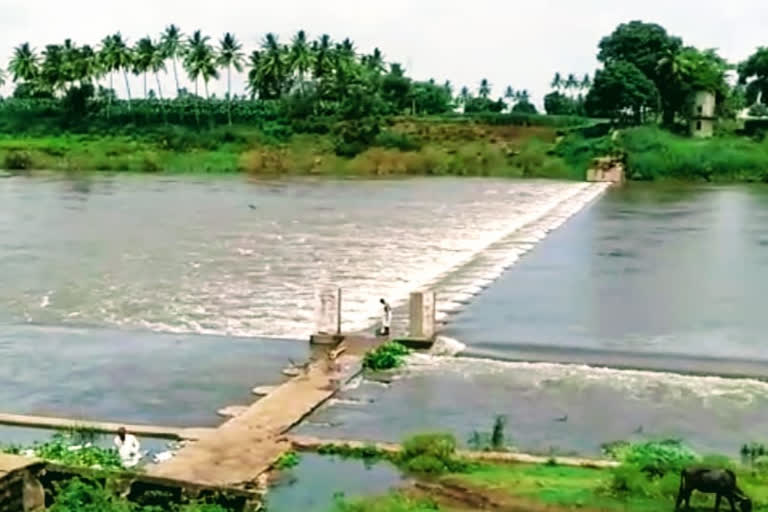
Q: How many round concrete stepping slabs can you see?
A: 3